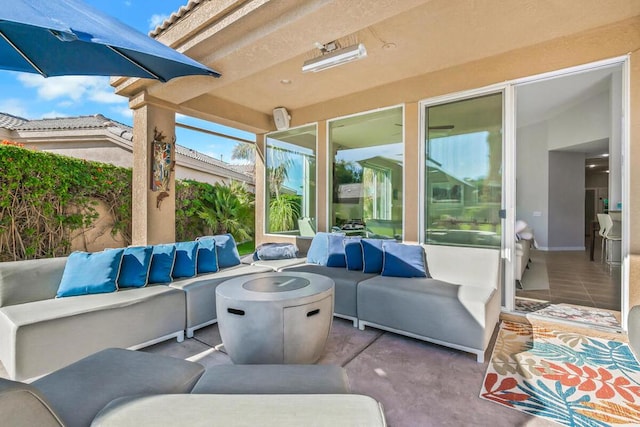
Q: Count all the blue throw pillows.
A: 11